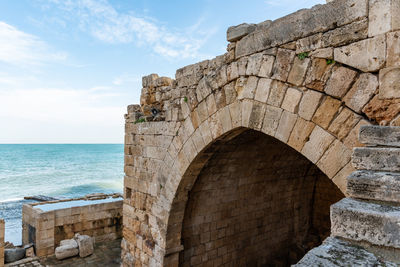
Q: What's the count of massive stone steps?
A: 5